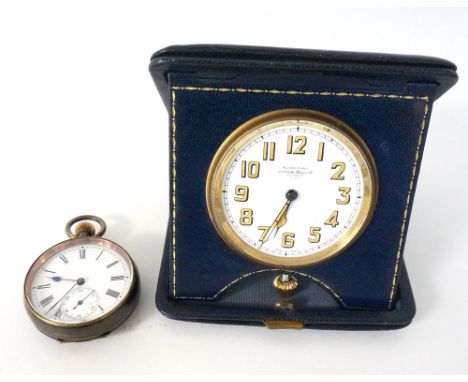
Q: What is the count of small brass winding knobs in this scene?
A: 2